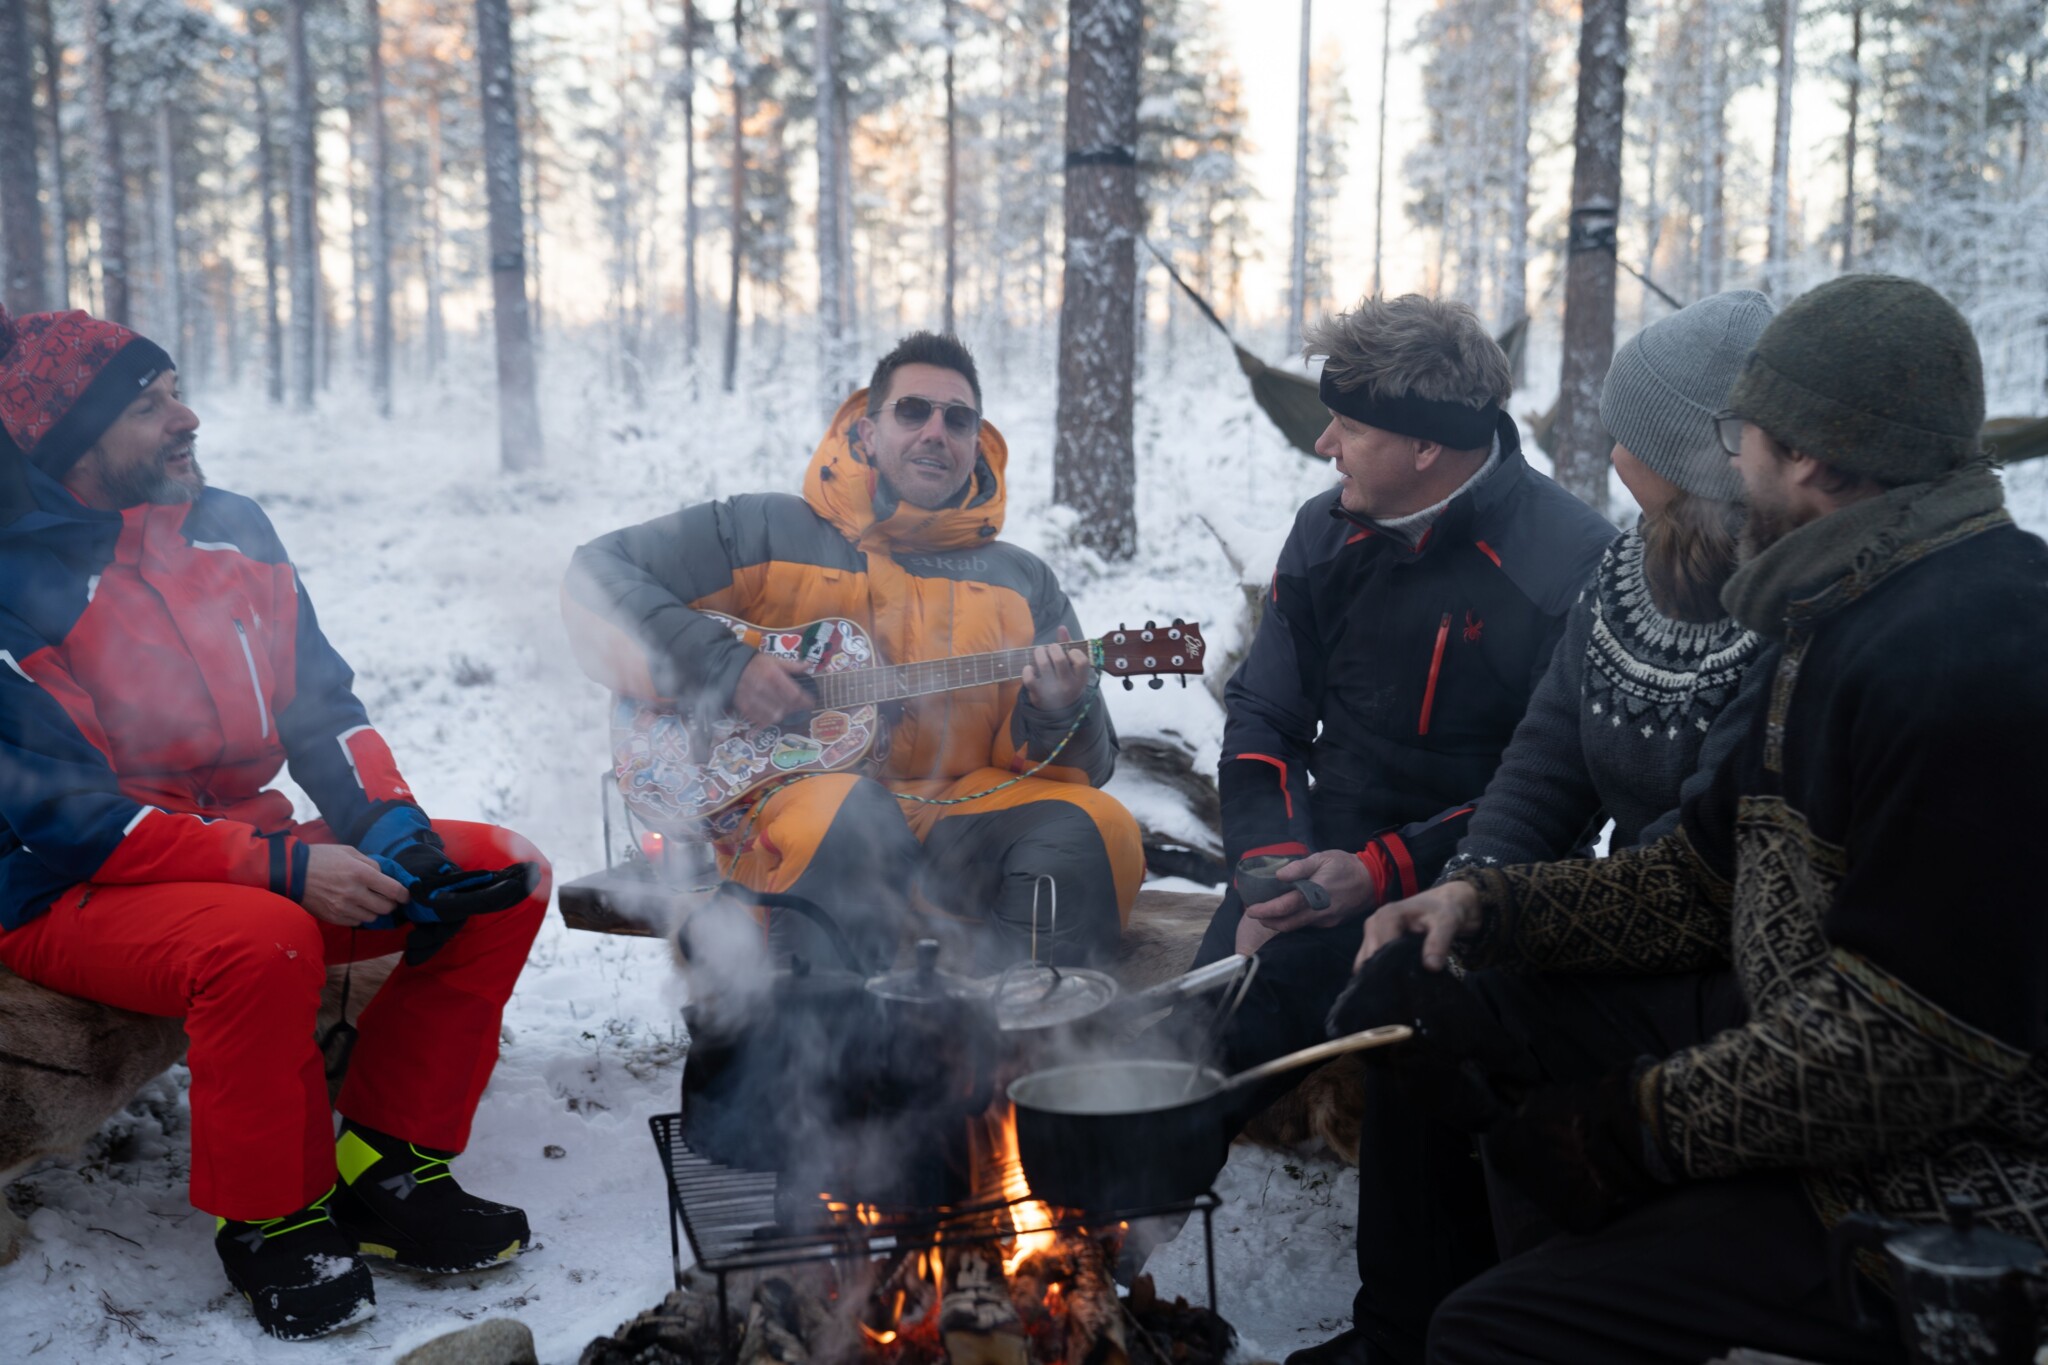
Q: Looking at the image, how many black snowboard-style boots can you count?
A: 2